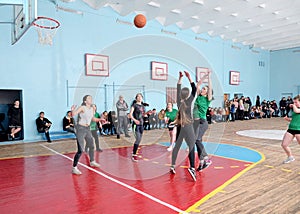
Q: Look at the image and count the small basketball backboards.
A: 4